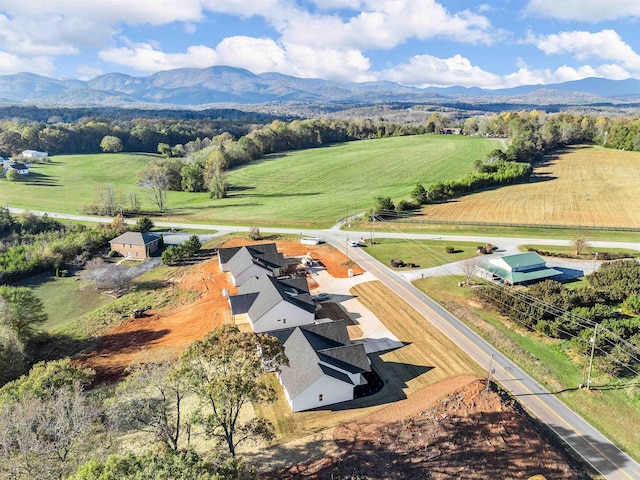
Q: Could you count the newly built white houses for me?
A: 3